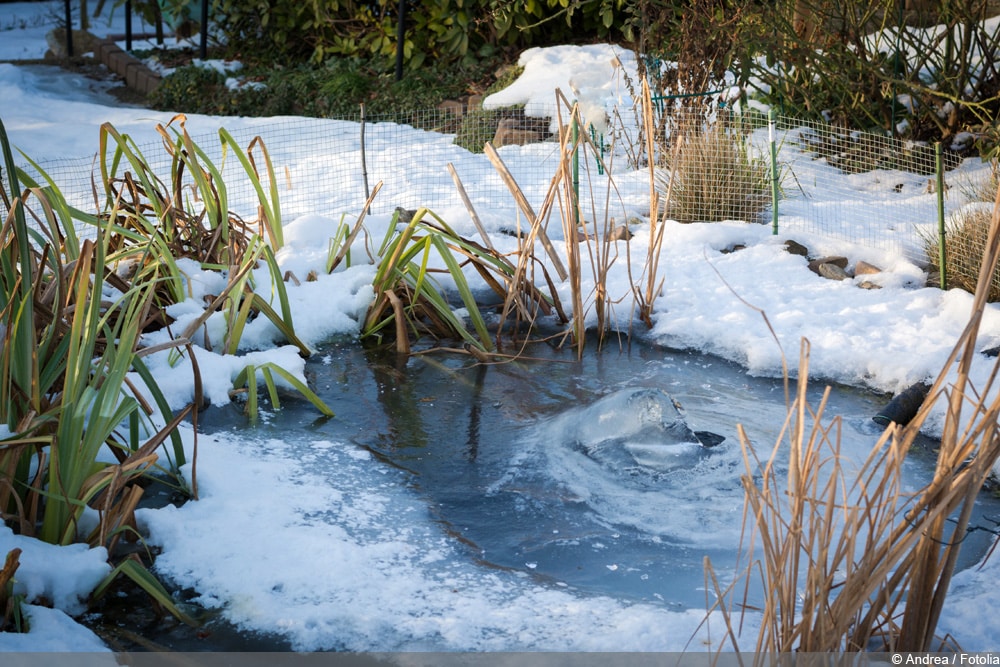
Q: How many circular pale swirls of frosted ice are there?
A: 1